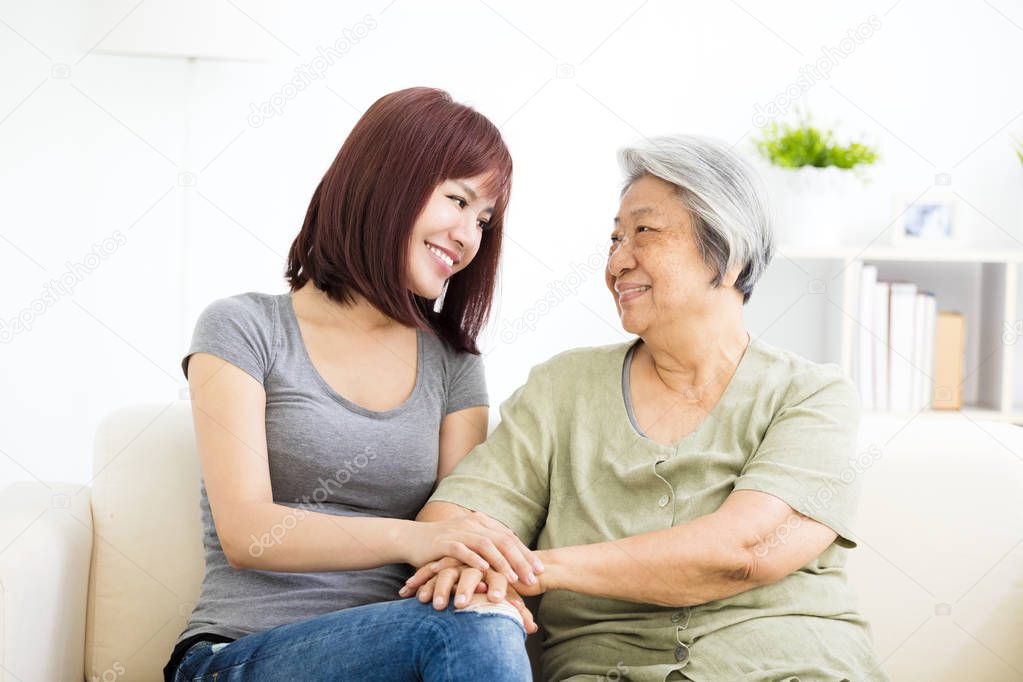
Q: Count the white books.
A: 5